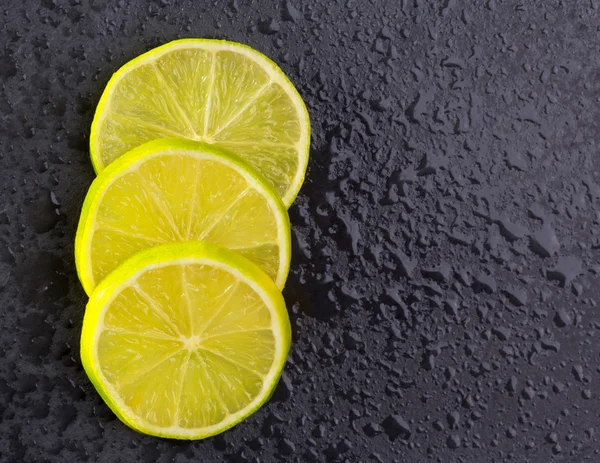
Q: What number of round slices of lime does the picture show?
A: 3